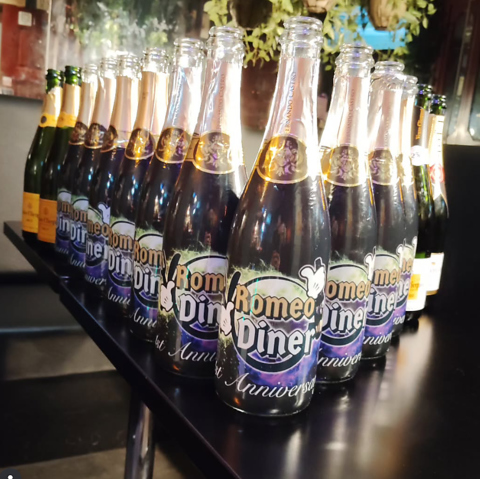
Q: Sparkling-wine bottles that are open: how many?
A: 14